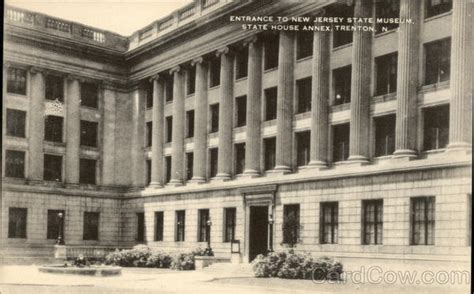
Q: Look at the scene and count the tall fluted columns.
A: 12